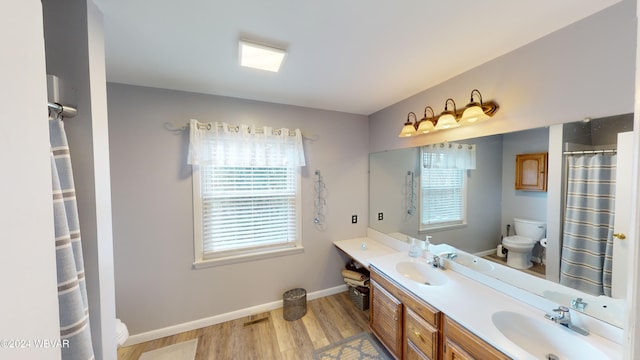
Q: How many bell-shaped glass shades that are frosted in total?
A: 4